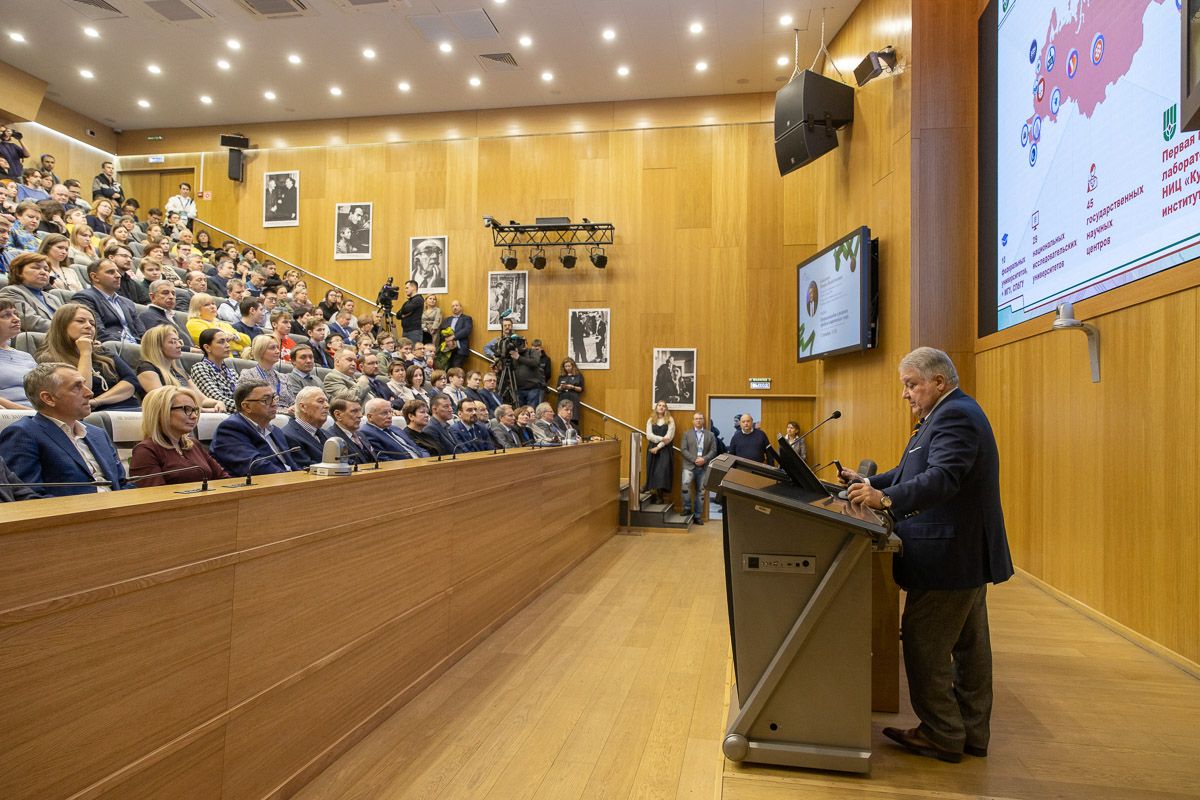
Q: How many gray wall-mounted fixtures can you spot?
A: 1